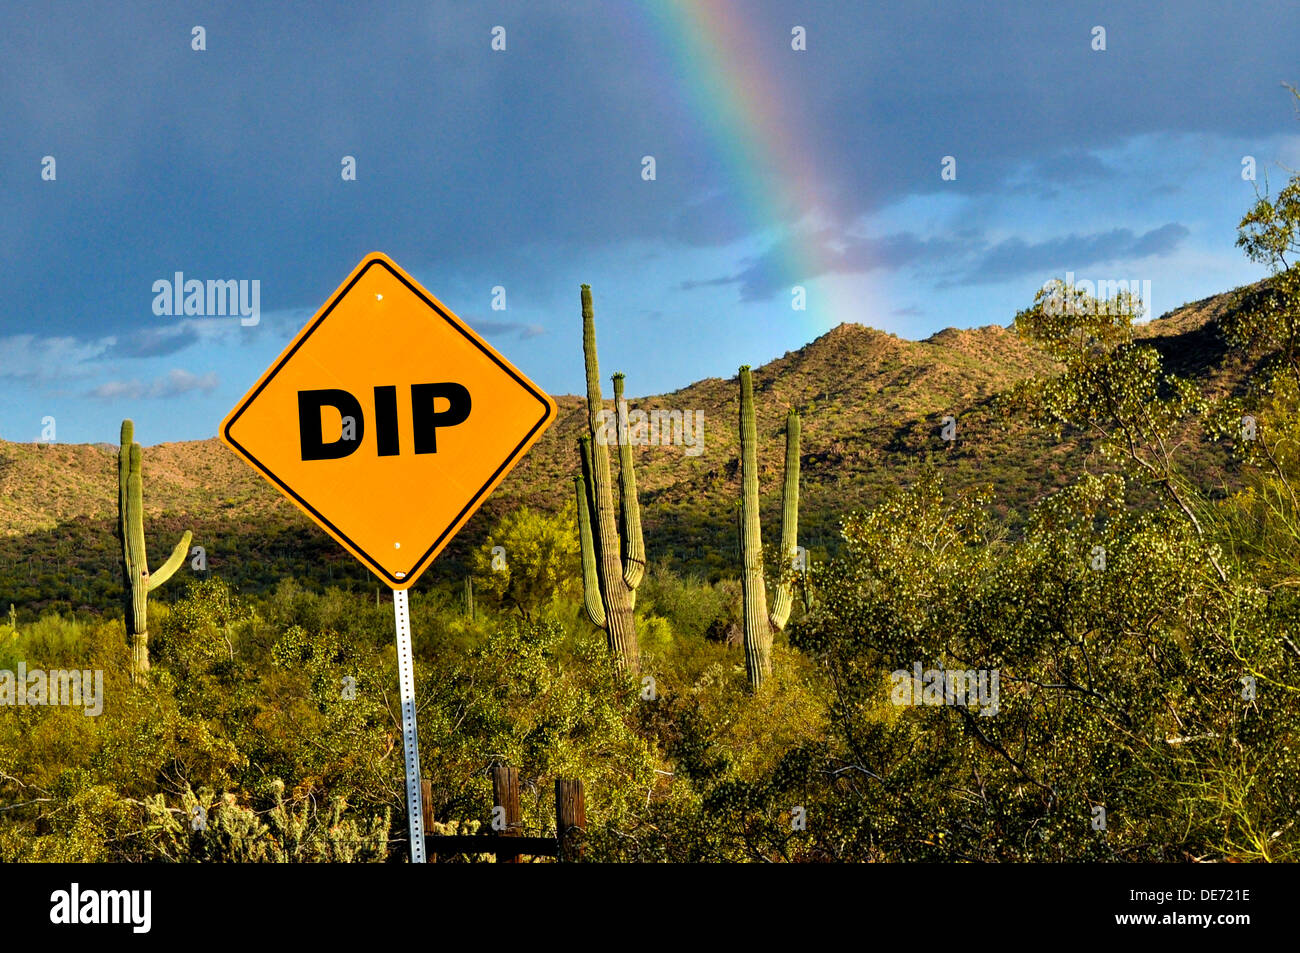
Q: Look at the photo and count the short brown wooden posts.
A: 3